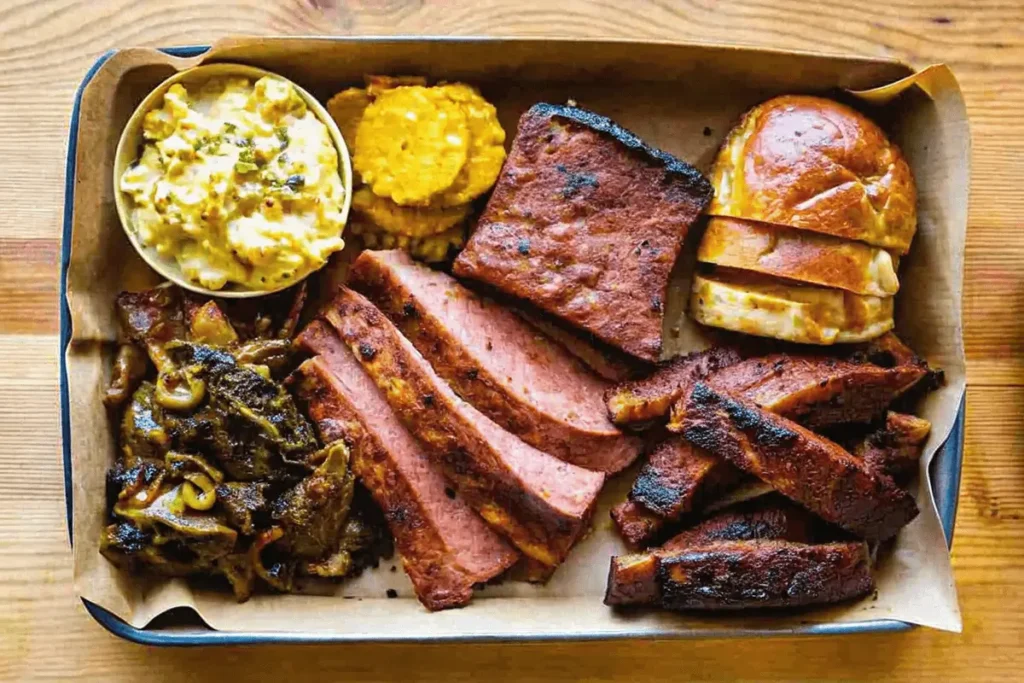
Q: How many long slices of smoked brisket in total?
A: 3